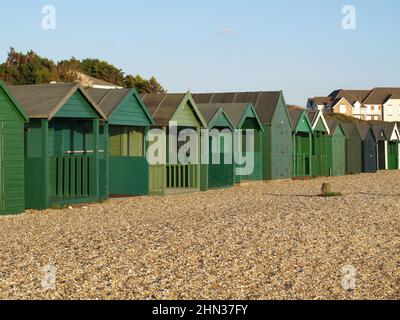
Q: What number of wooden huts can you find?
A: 14